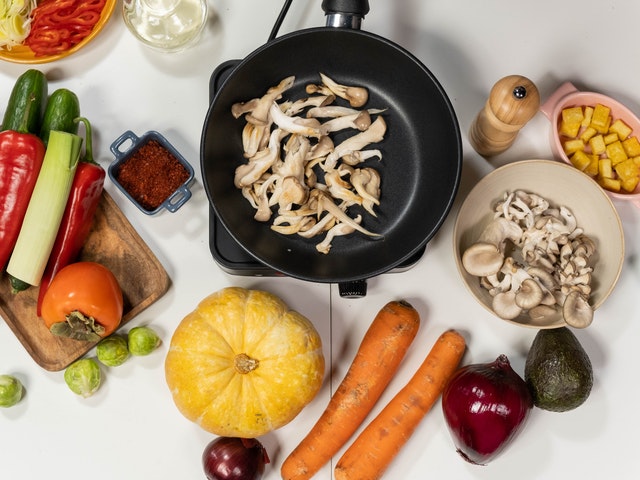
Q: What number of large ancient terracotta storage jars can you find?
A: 0